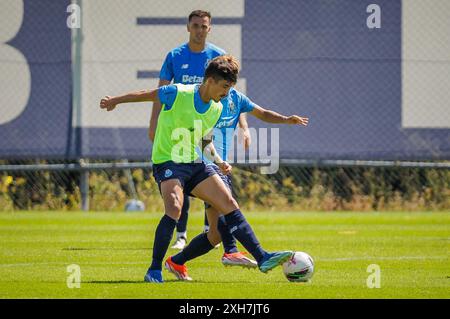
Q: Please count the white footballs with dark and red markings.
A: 1